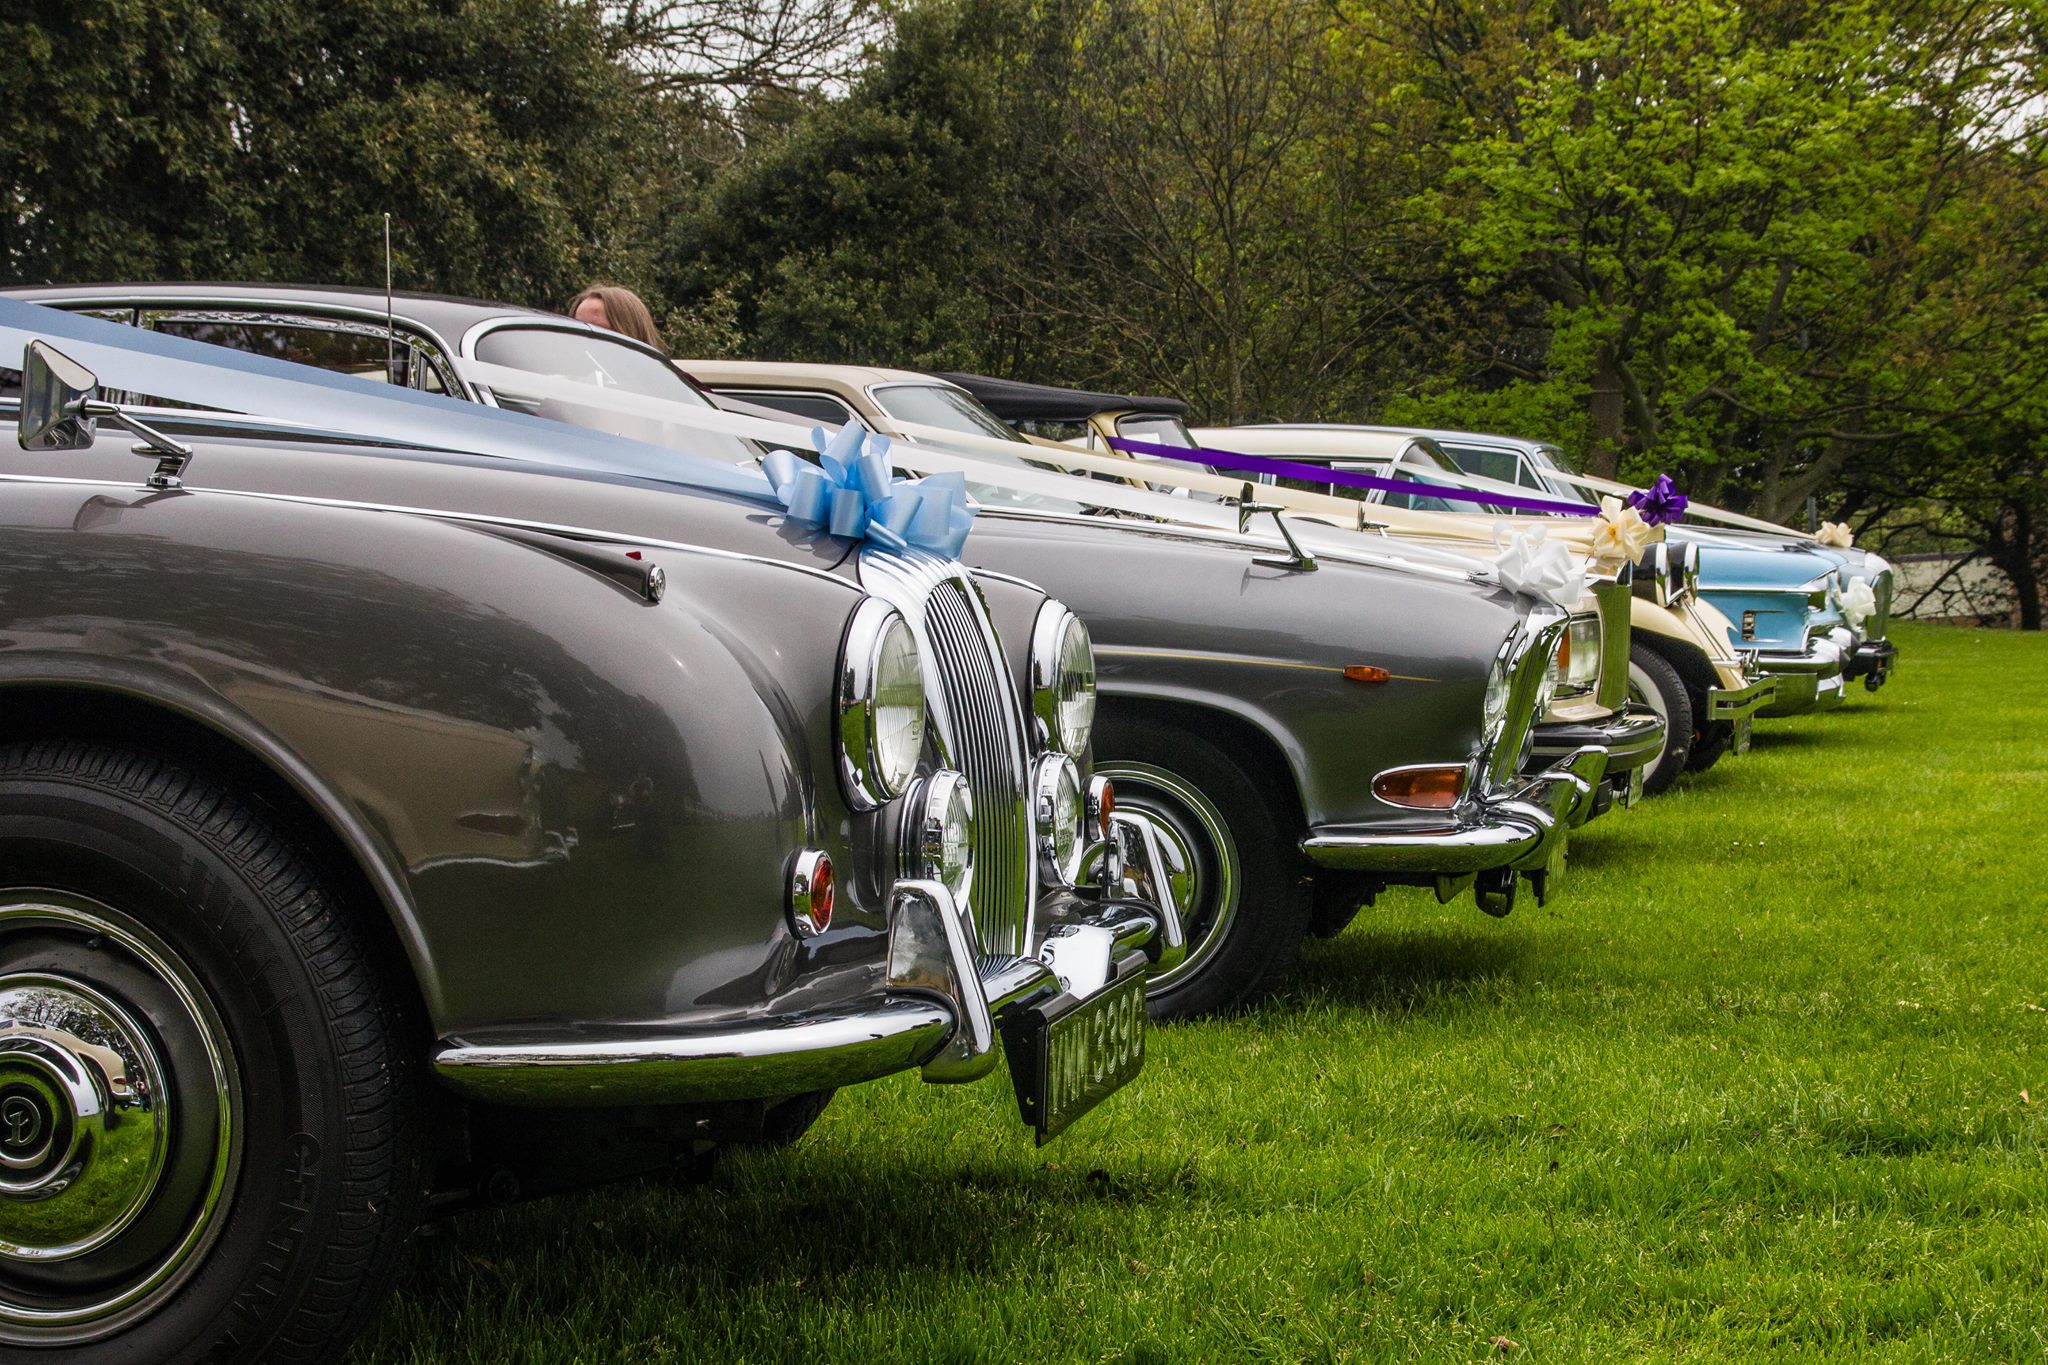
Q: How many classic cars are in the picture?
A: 6